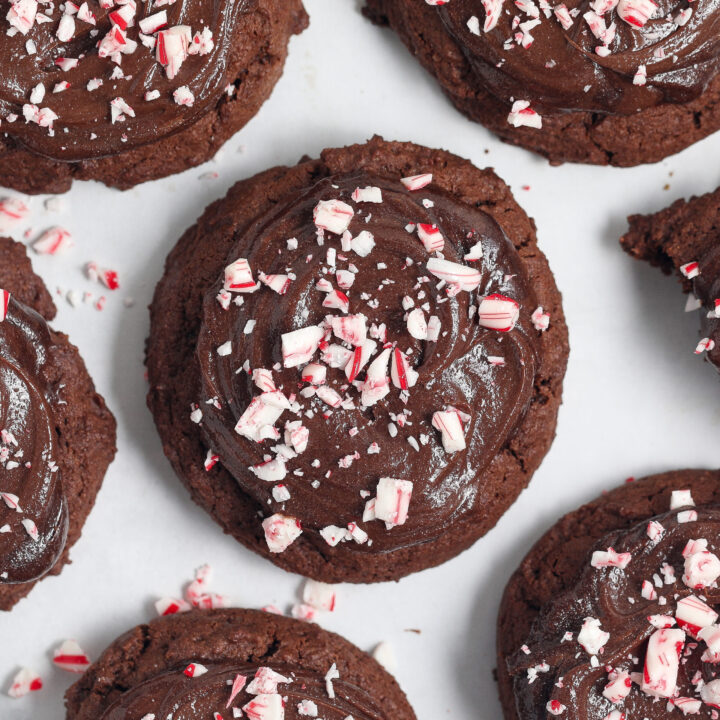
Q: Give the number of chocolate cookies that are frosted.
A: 7